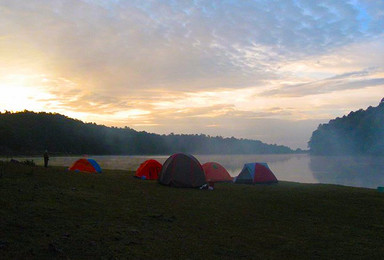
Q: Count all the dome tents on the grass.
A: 5